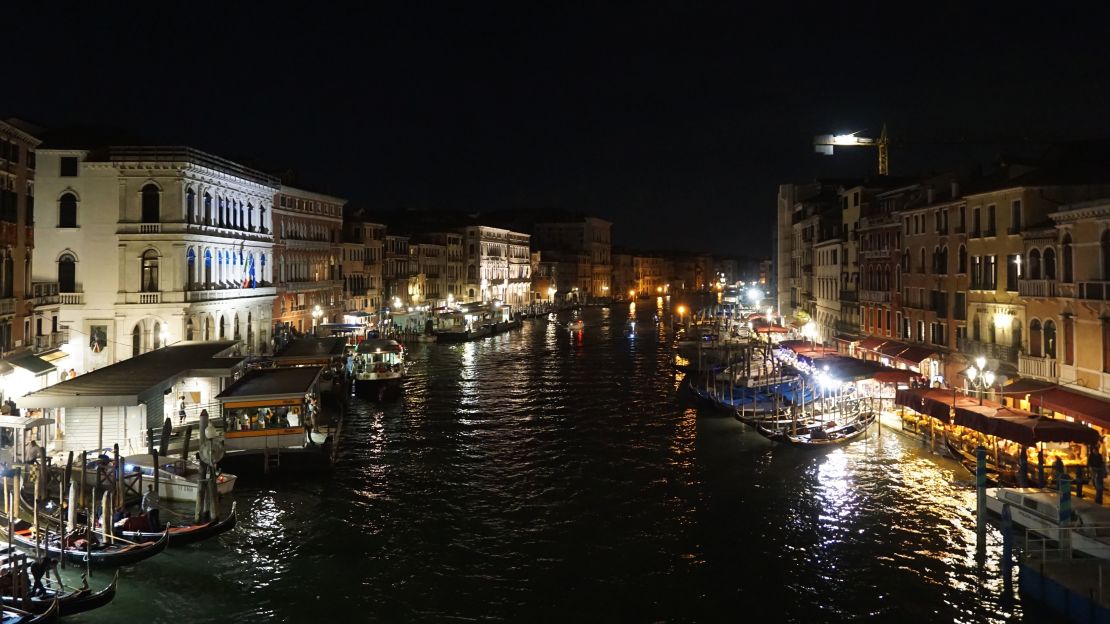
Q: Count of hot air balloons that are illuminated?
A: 0